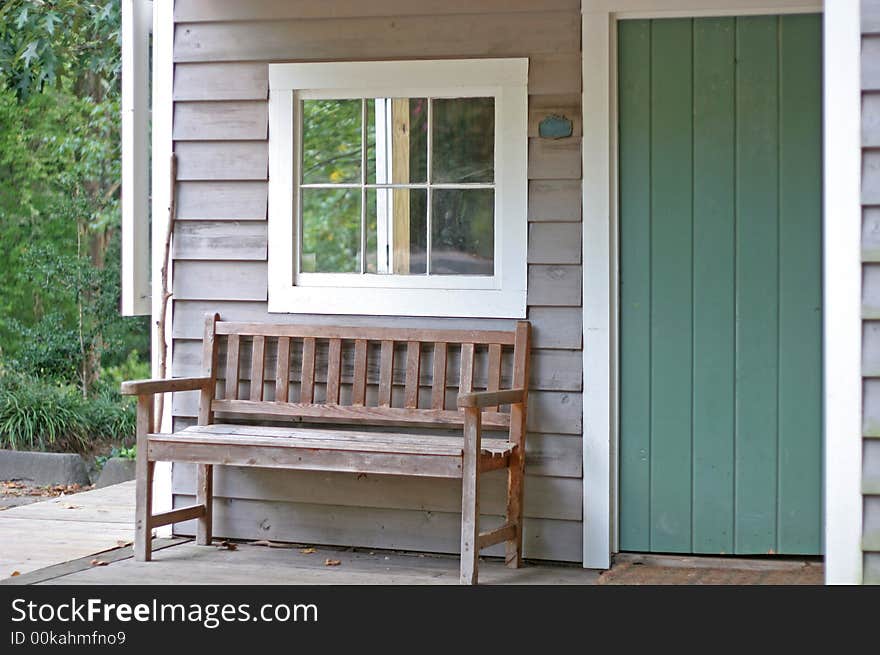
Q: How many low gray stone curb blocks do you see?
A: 2